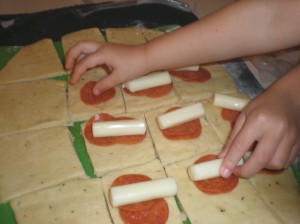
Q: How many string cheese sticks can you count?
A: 7